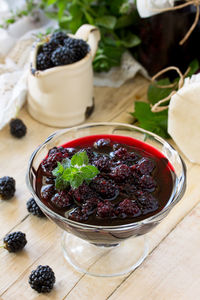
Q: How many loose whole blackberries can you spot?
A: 5